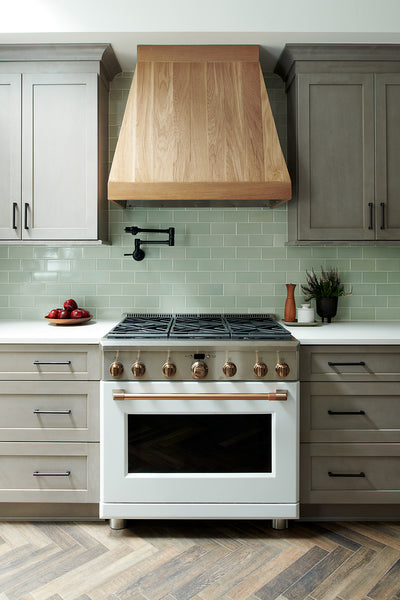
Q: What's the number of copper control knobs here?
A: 7